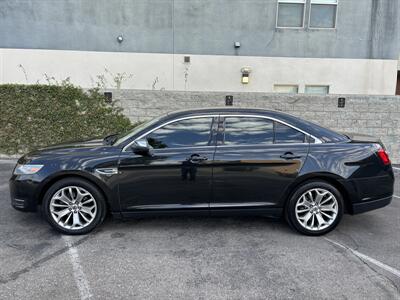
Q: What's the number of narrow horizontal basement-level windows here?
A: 2